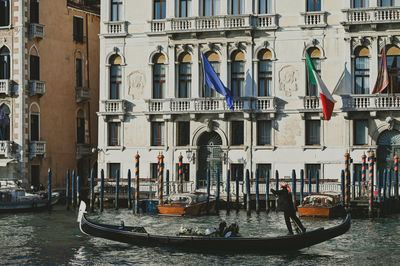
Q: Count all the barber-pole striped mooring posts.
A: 8